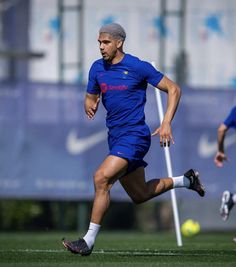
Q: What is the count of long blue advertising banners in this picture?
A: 1